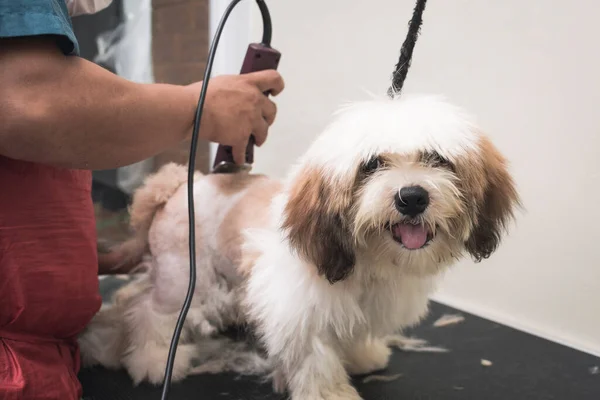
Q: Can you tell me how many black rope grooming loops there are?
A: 1